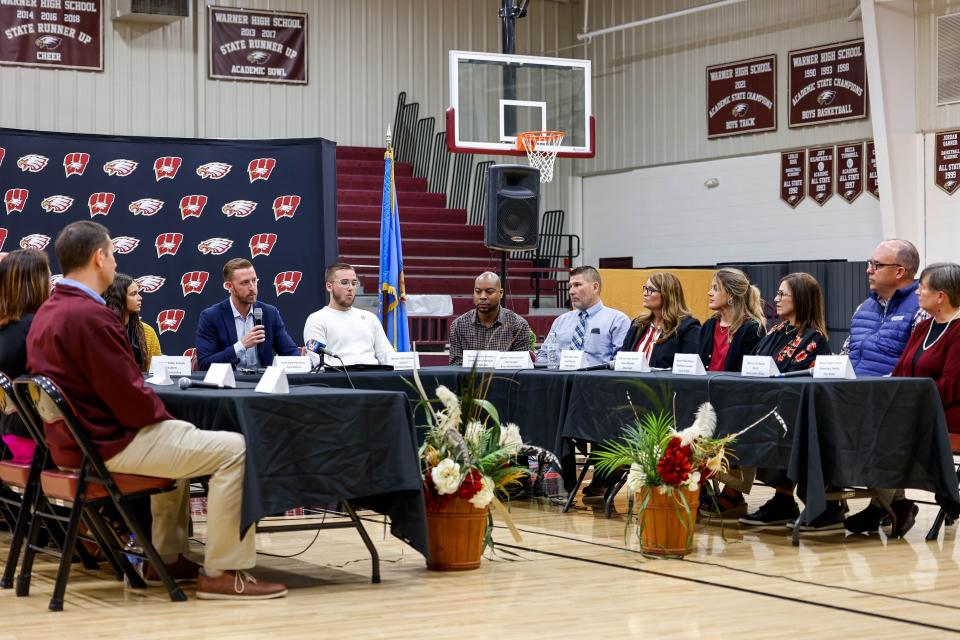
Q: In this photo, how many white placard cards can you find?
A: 13